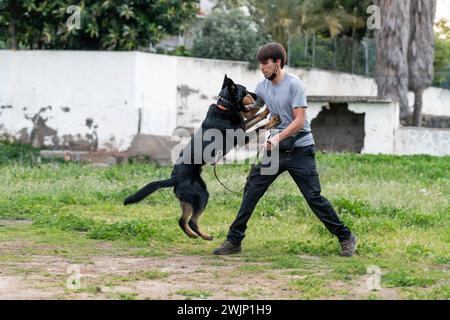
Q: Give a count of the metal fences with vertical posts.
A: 1